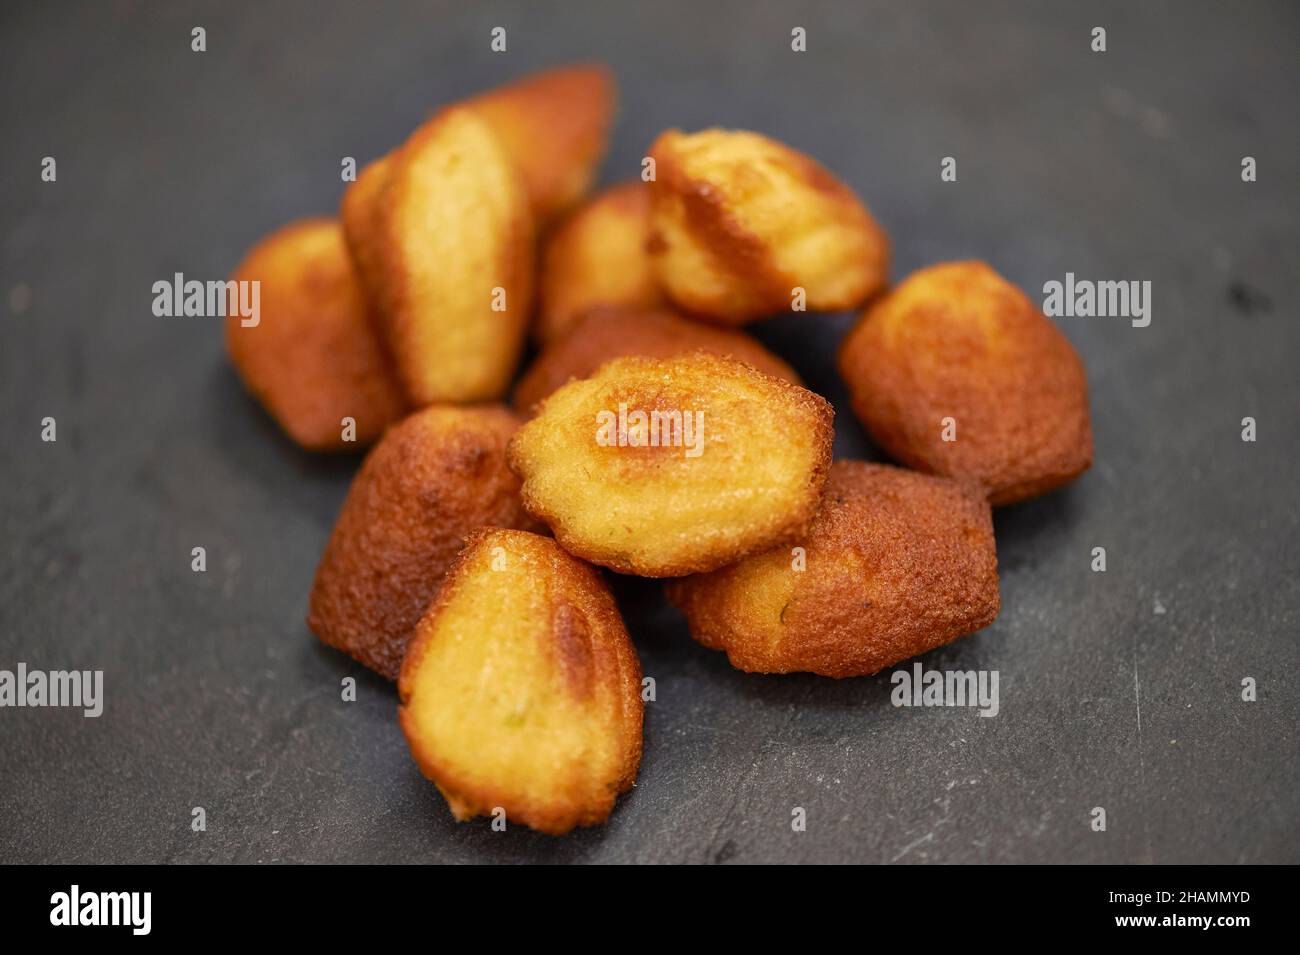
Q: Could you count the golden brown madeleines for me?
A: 11